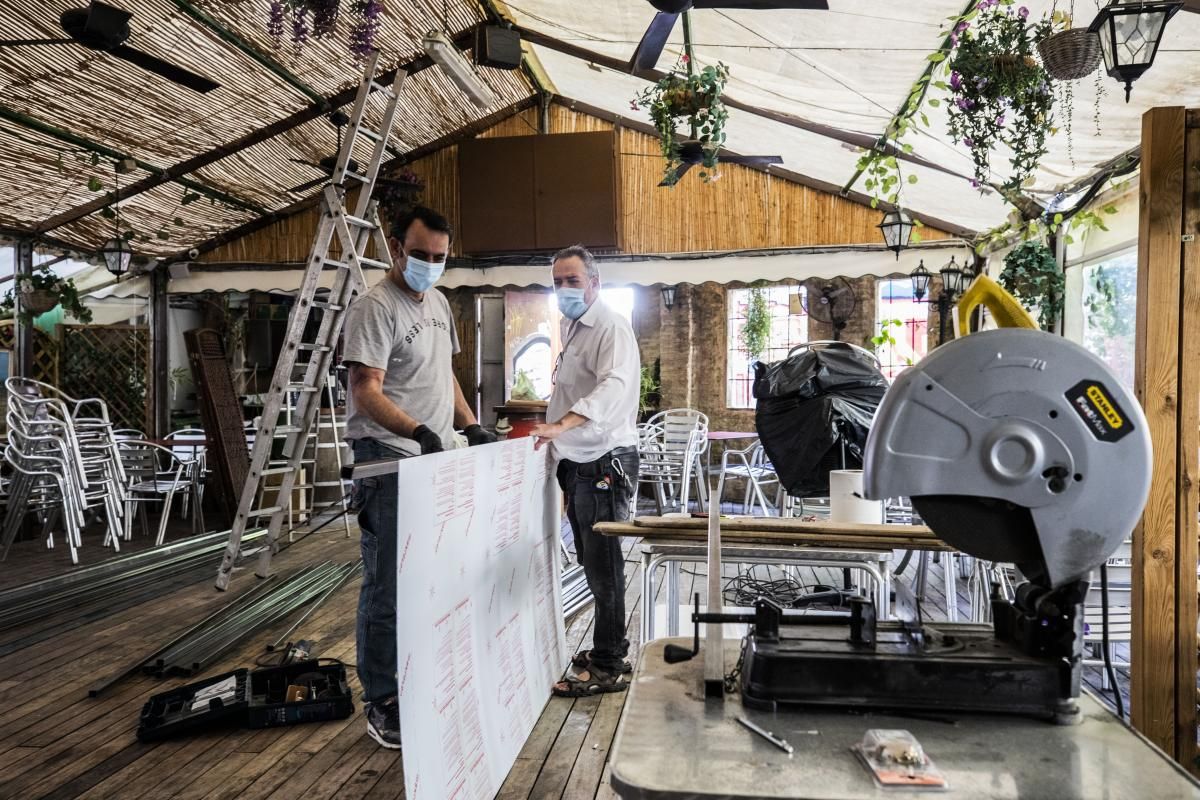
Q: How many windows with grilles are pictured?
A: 2